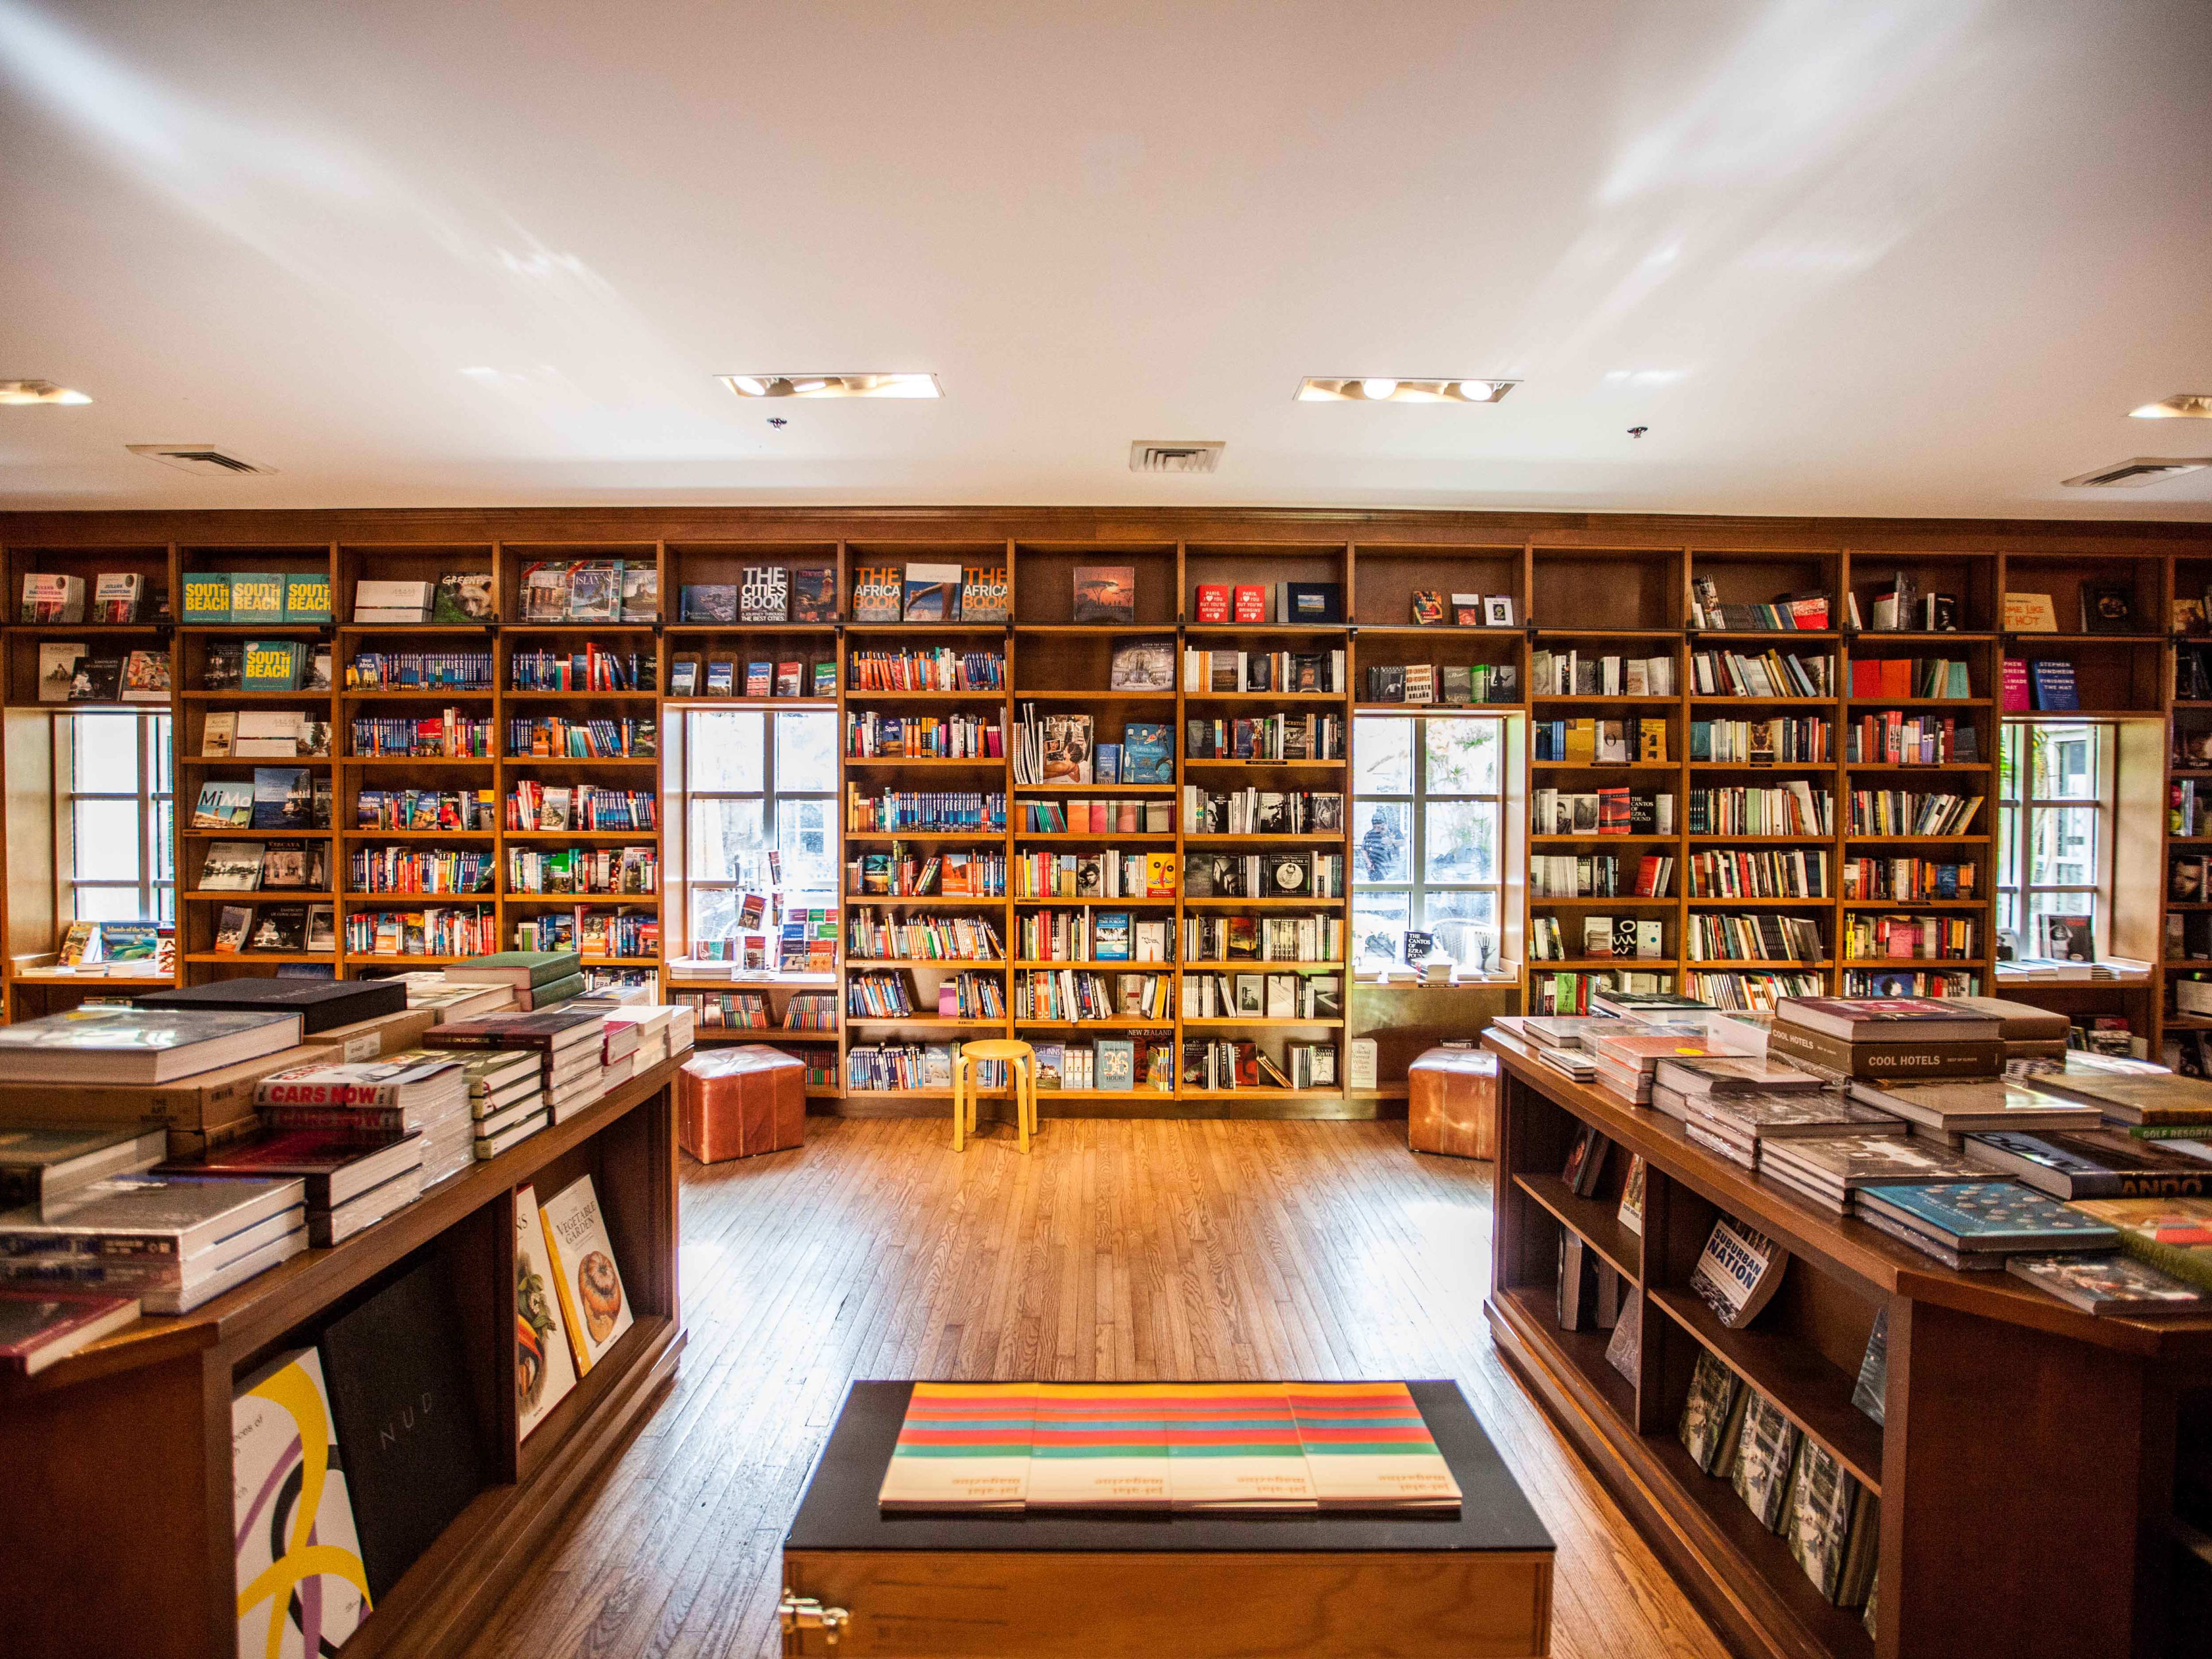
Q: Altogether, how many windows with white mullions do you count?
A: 4